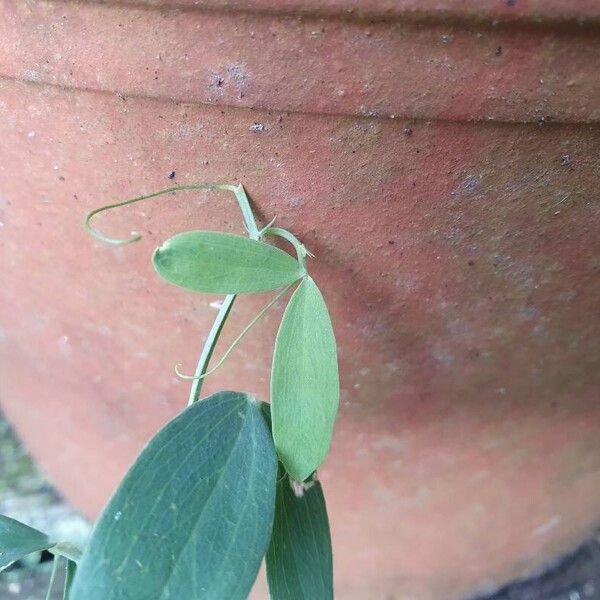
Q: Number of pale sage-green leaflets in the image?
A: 2